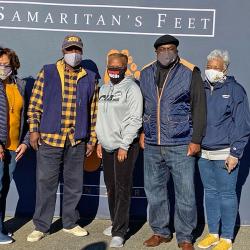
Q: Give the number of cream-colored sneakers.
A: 2